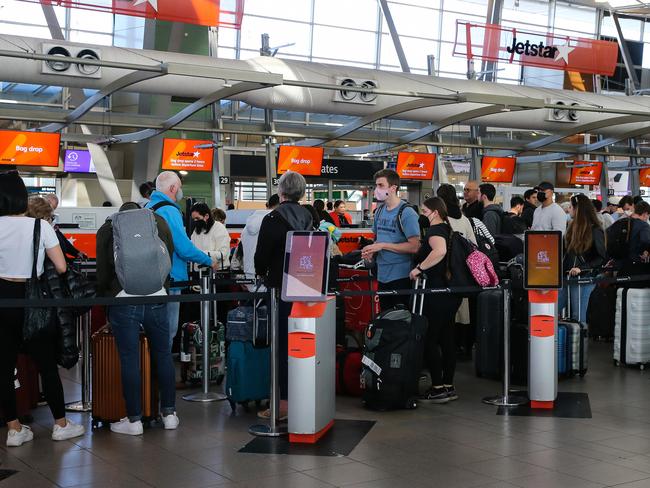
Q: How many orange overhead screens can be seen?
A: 7